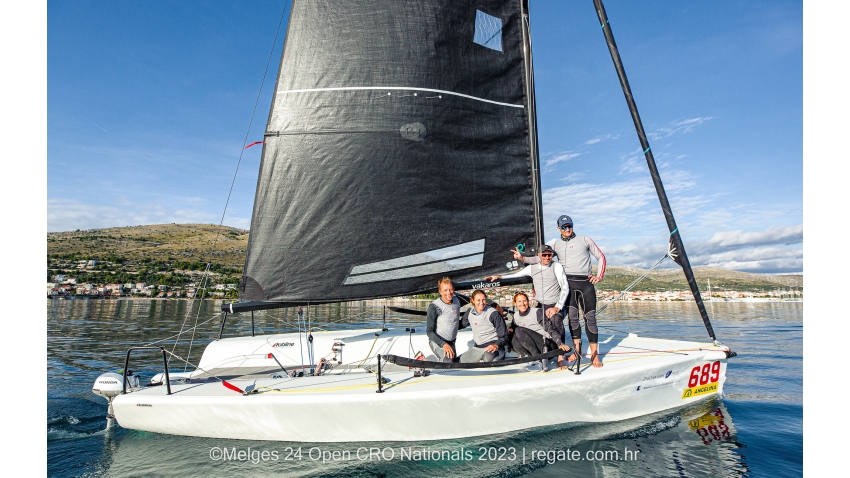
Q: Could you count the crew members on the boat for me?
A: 5